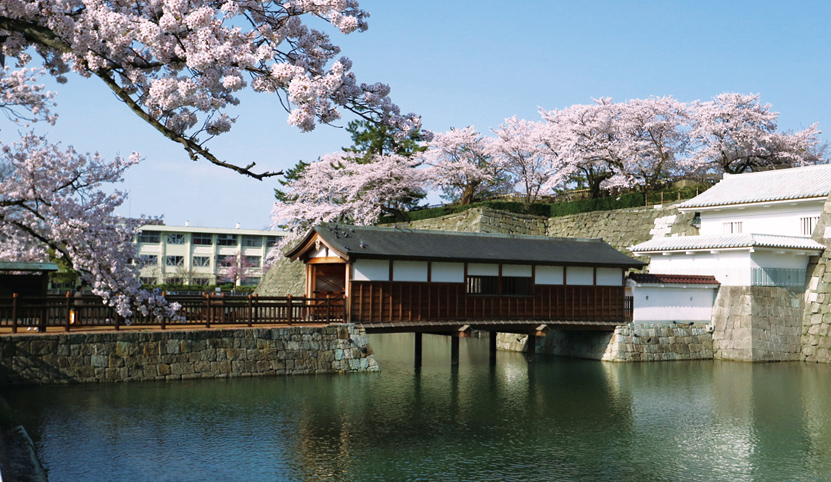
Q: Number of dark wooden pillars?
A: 4